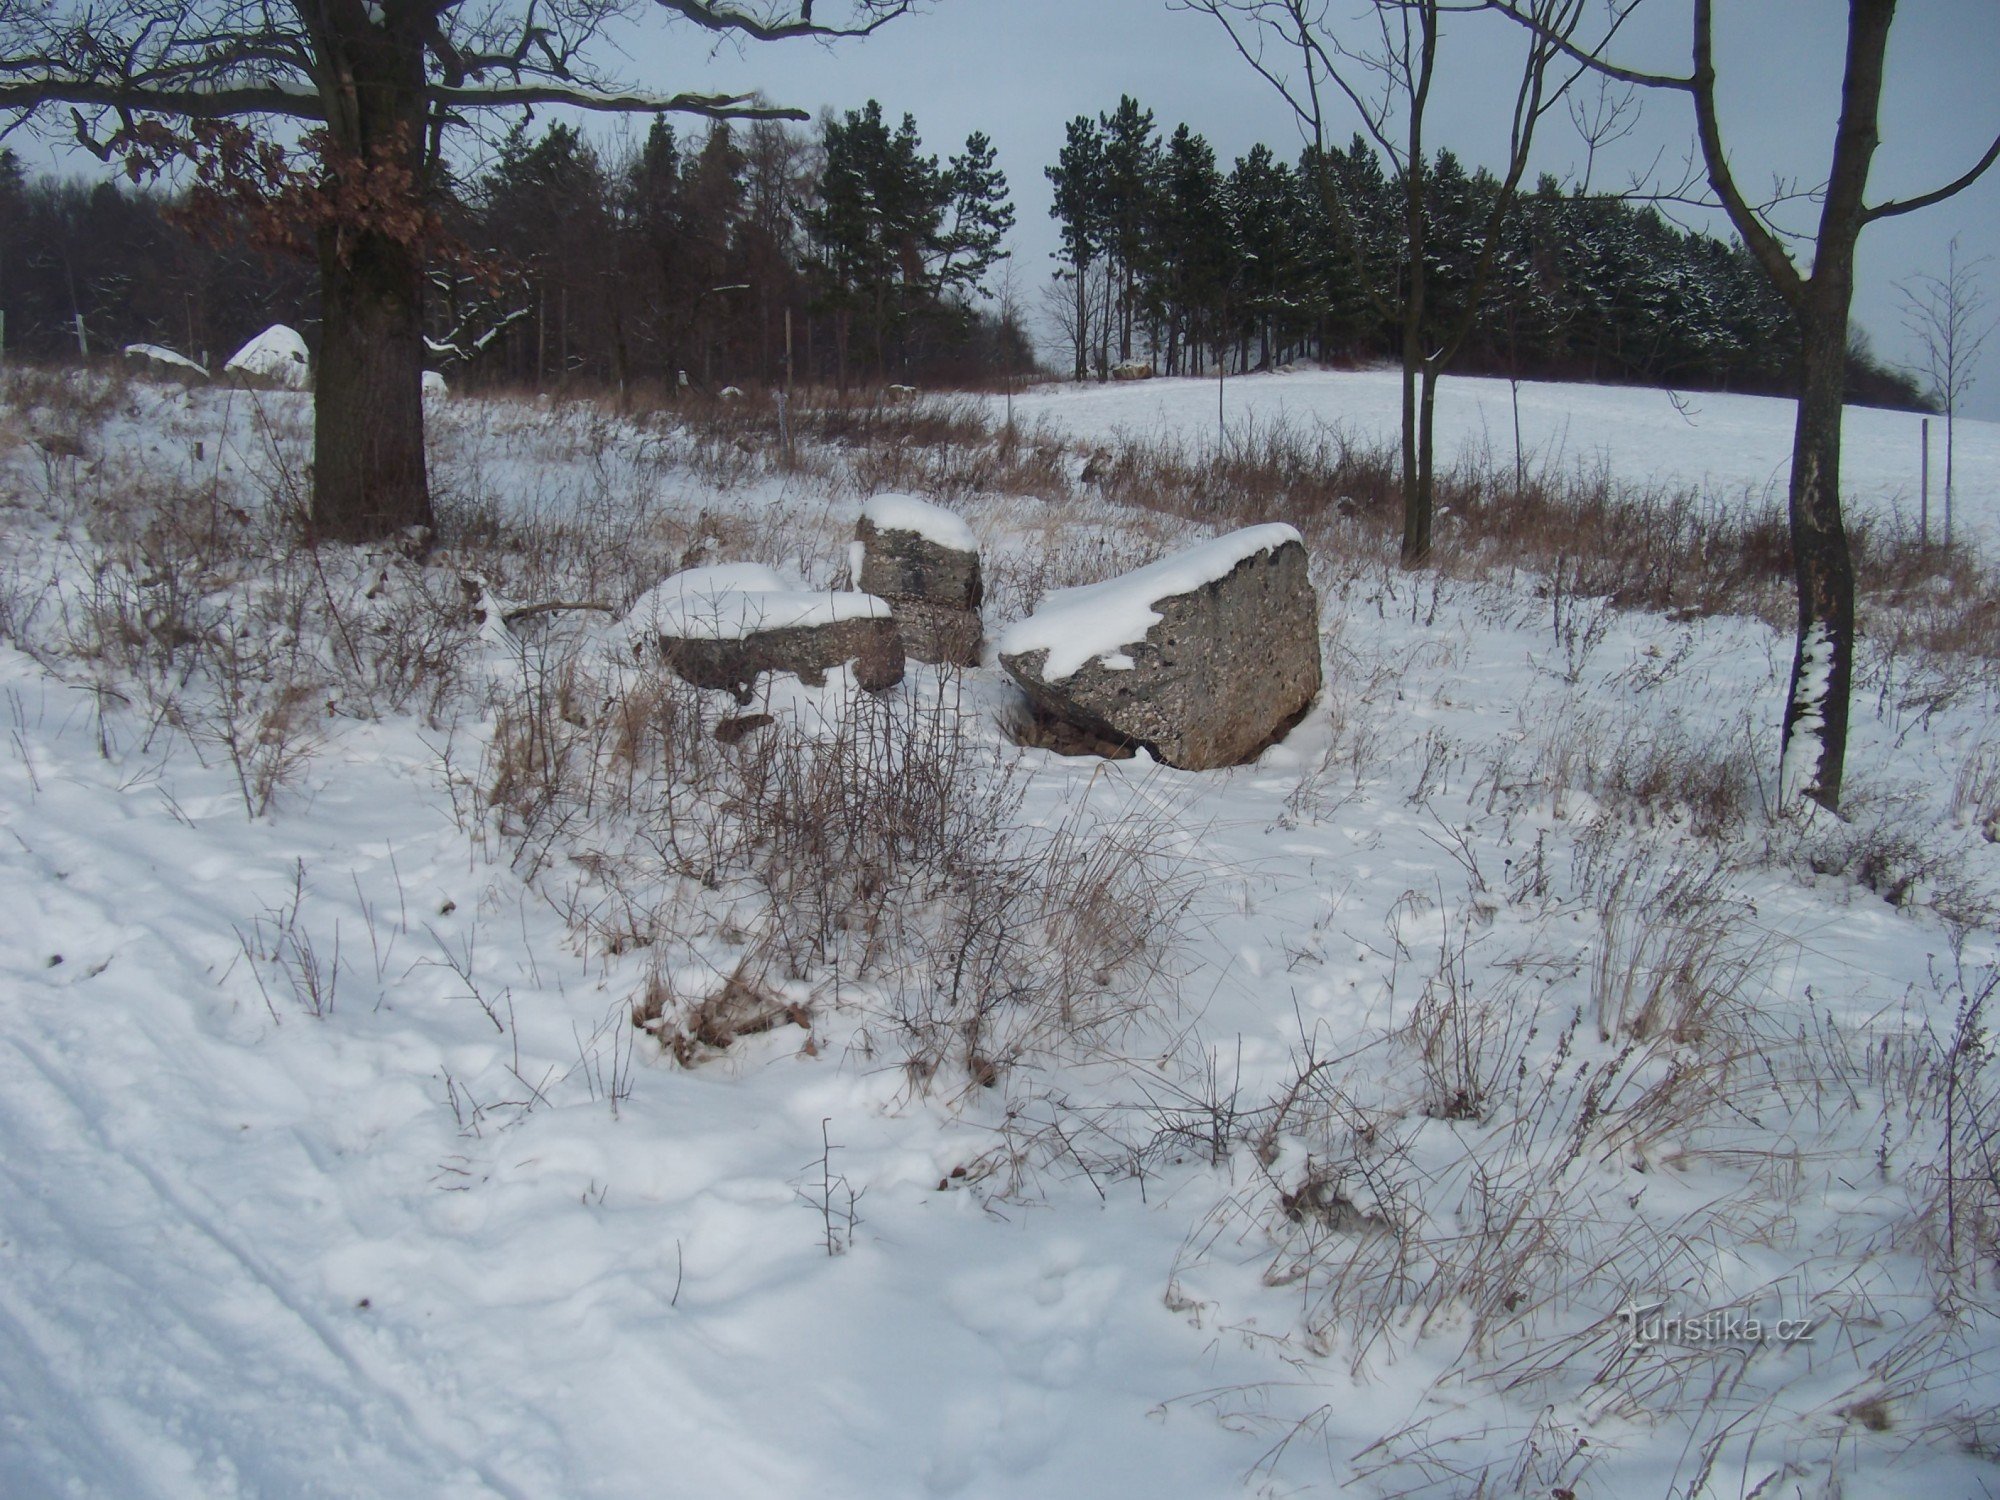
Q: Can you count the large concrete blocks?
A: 3